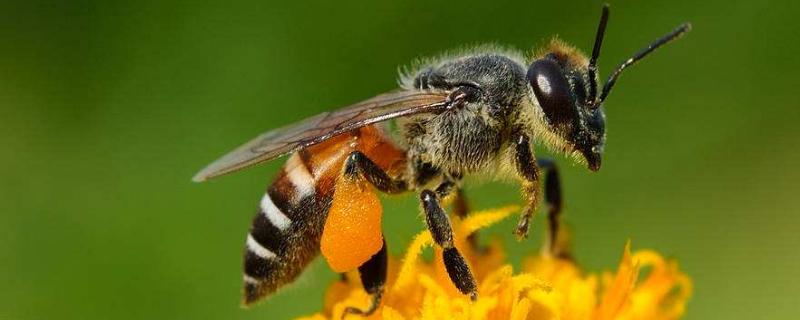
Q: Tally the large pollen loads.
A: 1